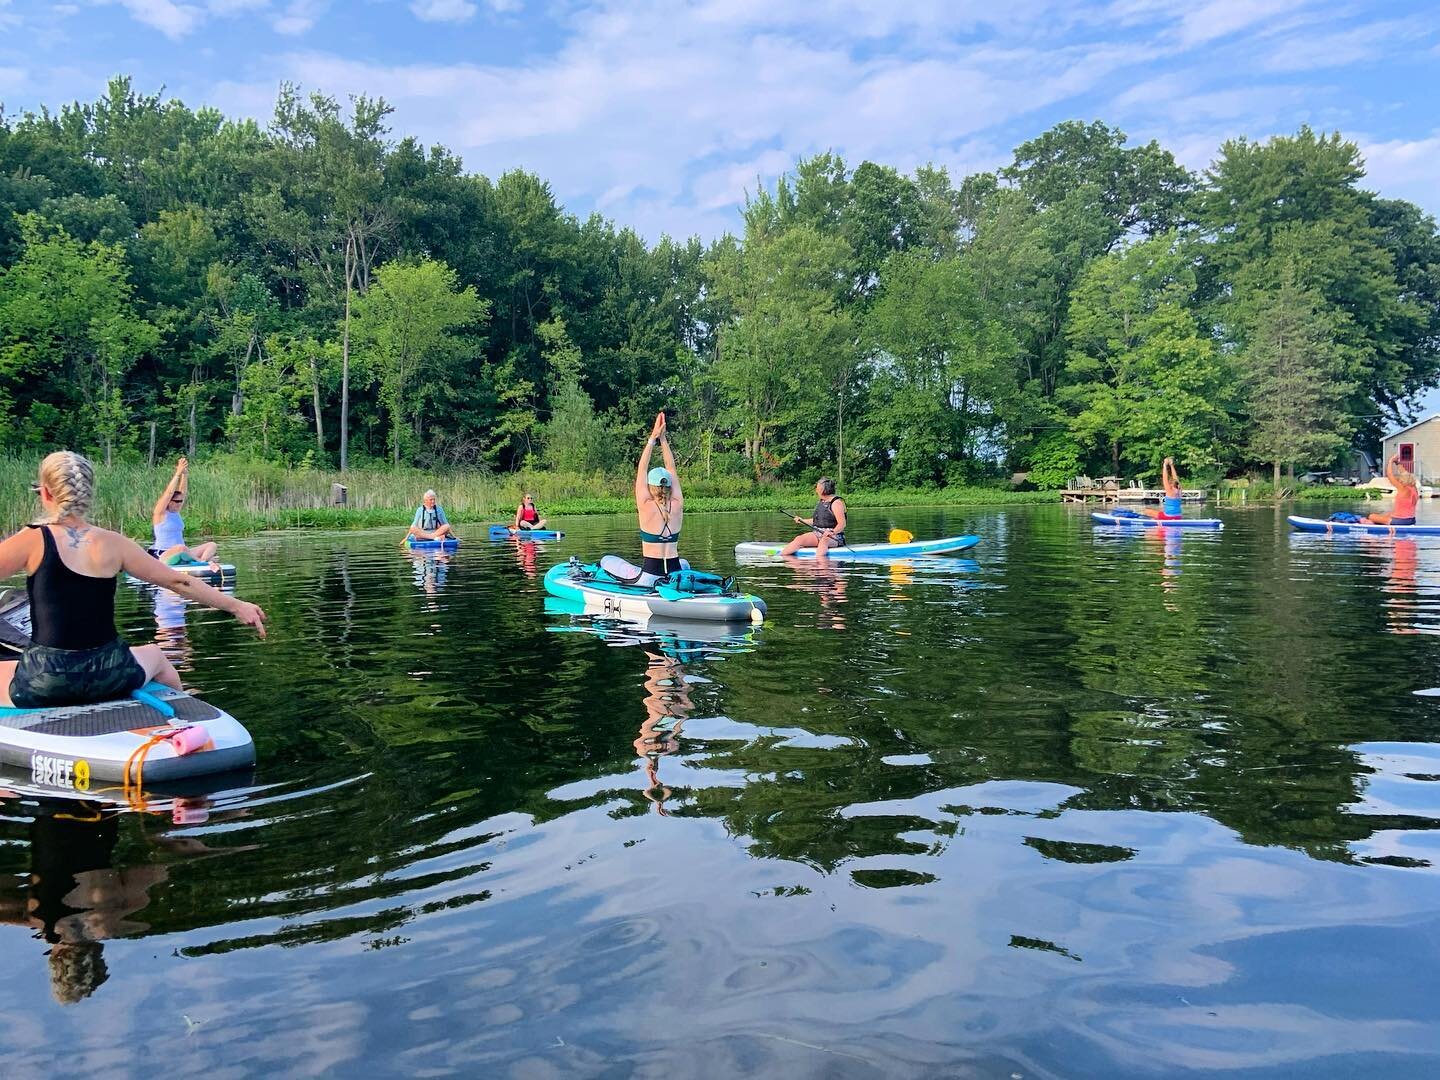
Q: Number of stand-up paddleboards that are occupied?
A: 8